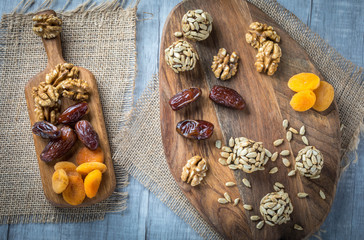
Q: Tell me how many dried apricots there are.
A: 9